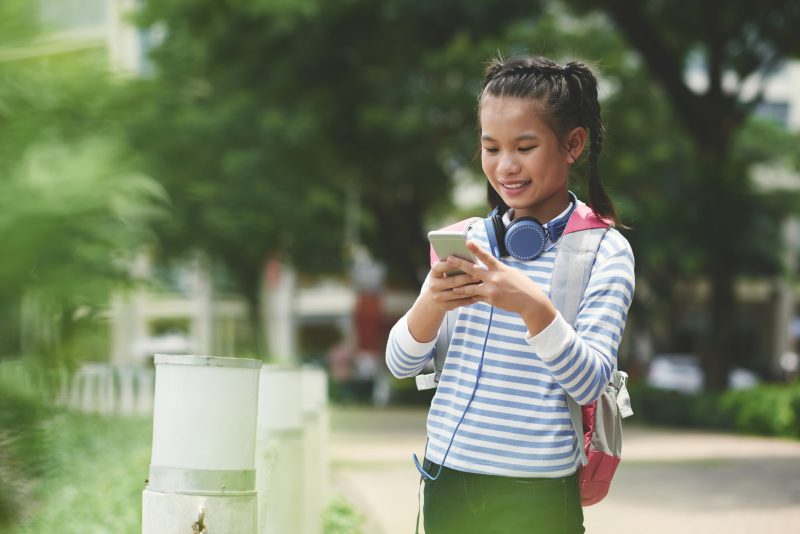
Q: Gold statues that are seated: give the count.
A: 0